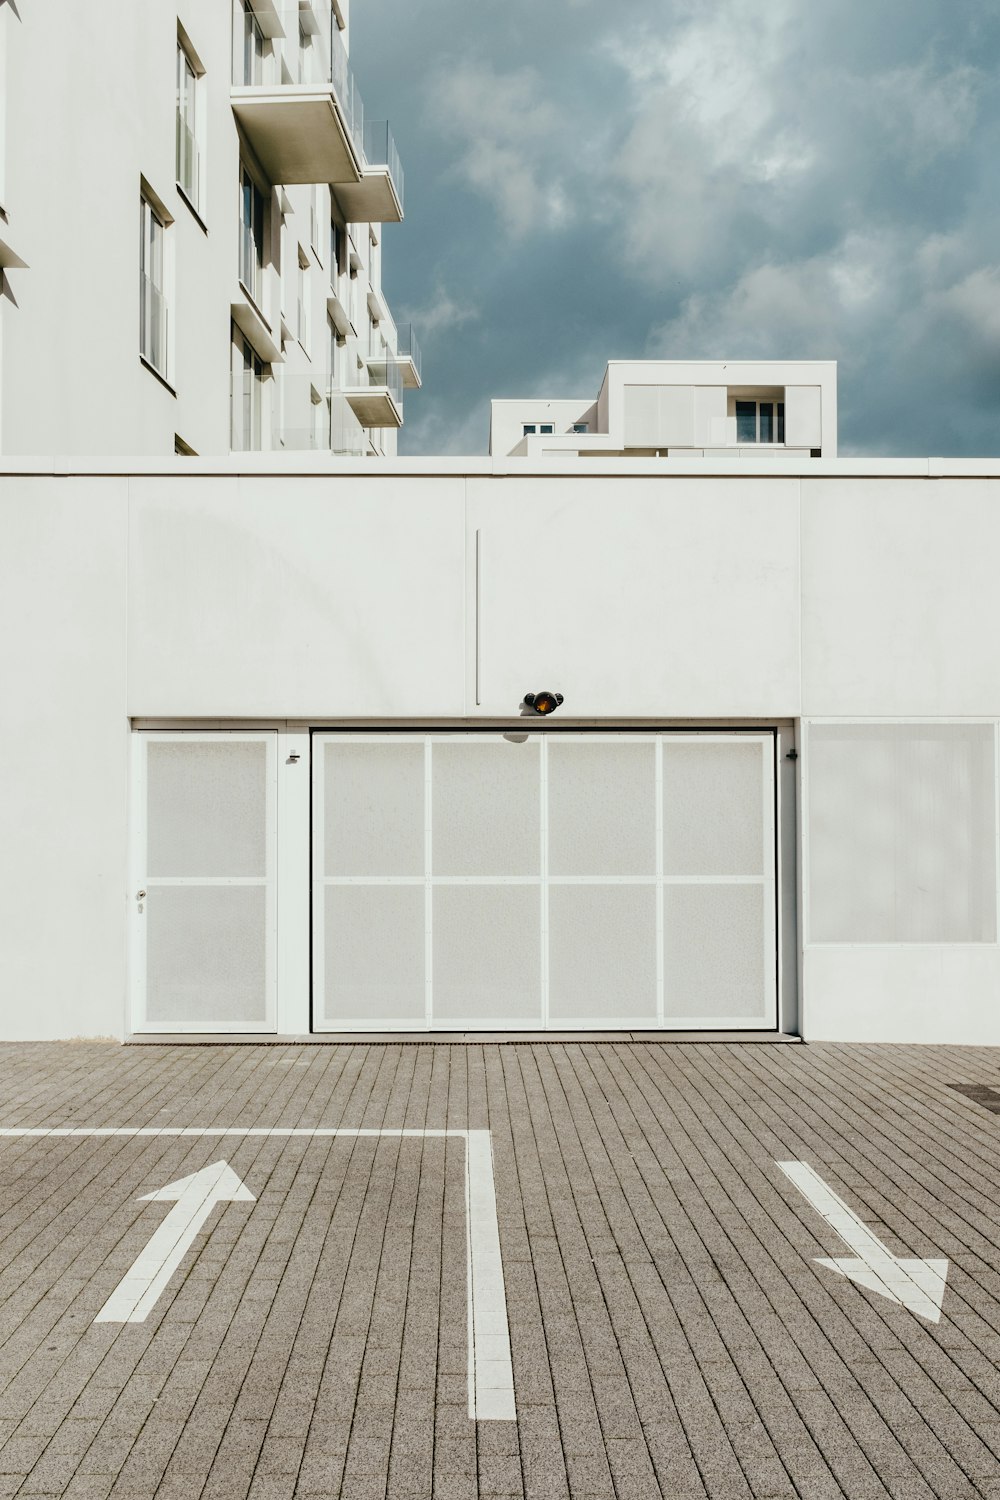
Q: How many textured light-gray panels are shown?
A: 11